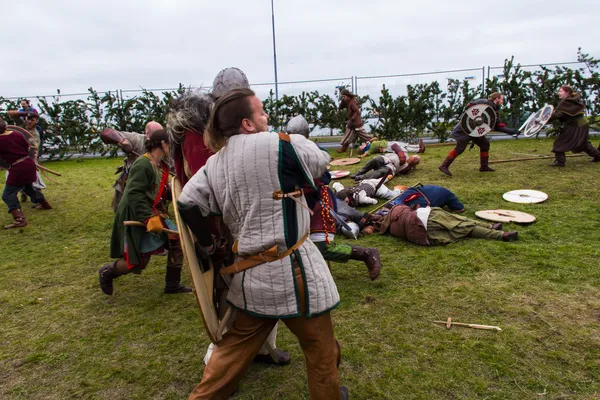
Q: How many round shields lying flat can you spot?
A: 4